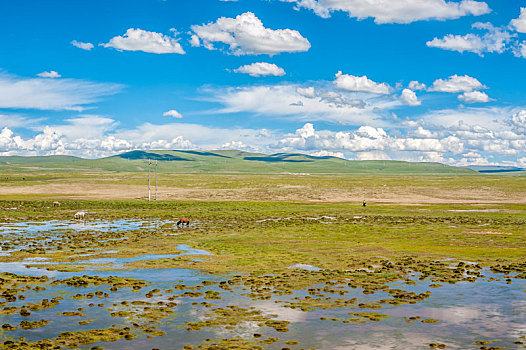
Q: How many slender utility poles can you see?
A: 2